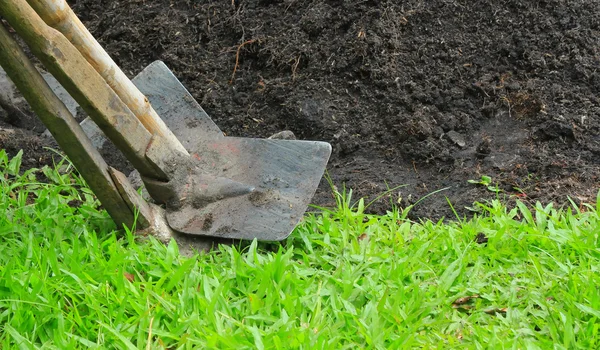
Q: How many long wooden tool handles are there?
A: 3